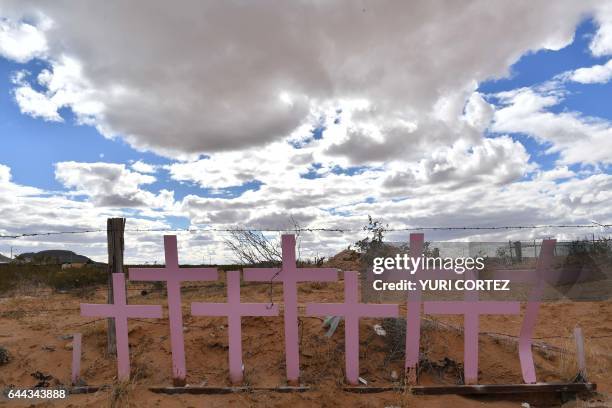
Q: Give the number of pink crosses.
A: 8